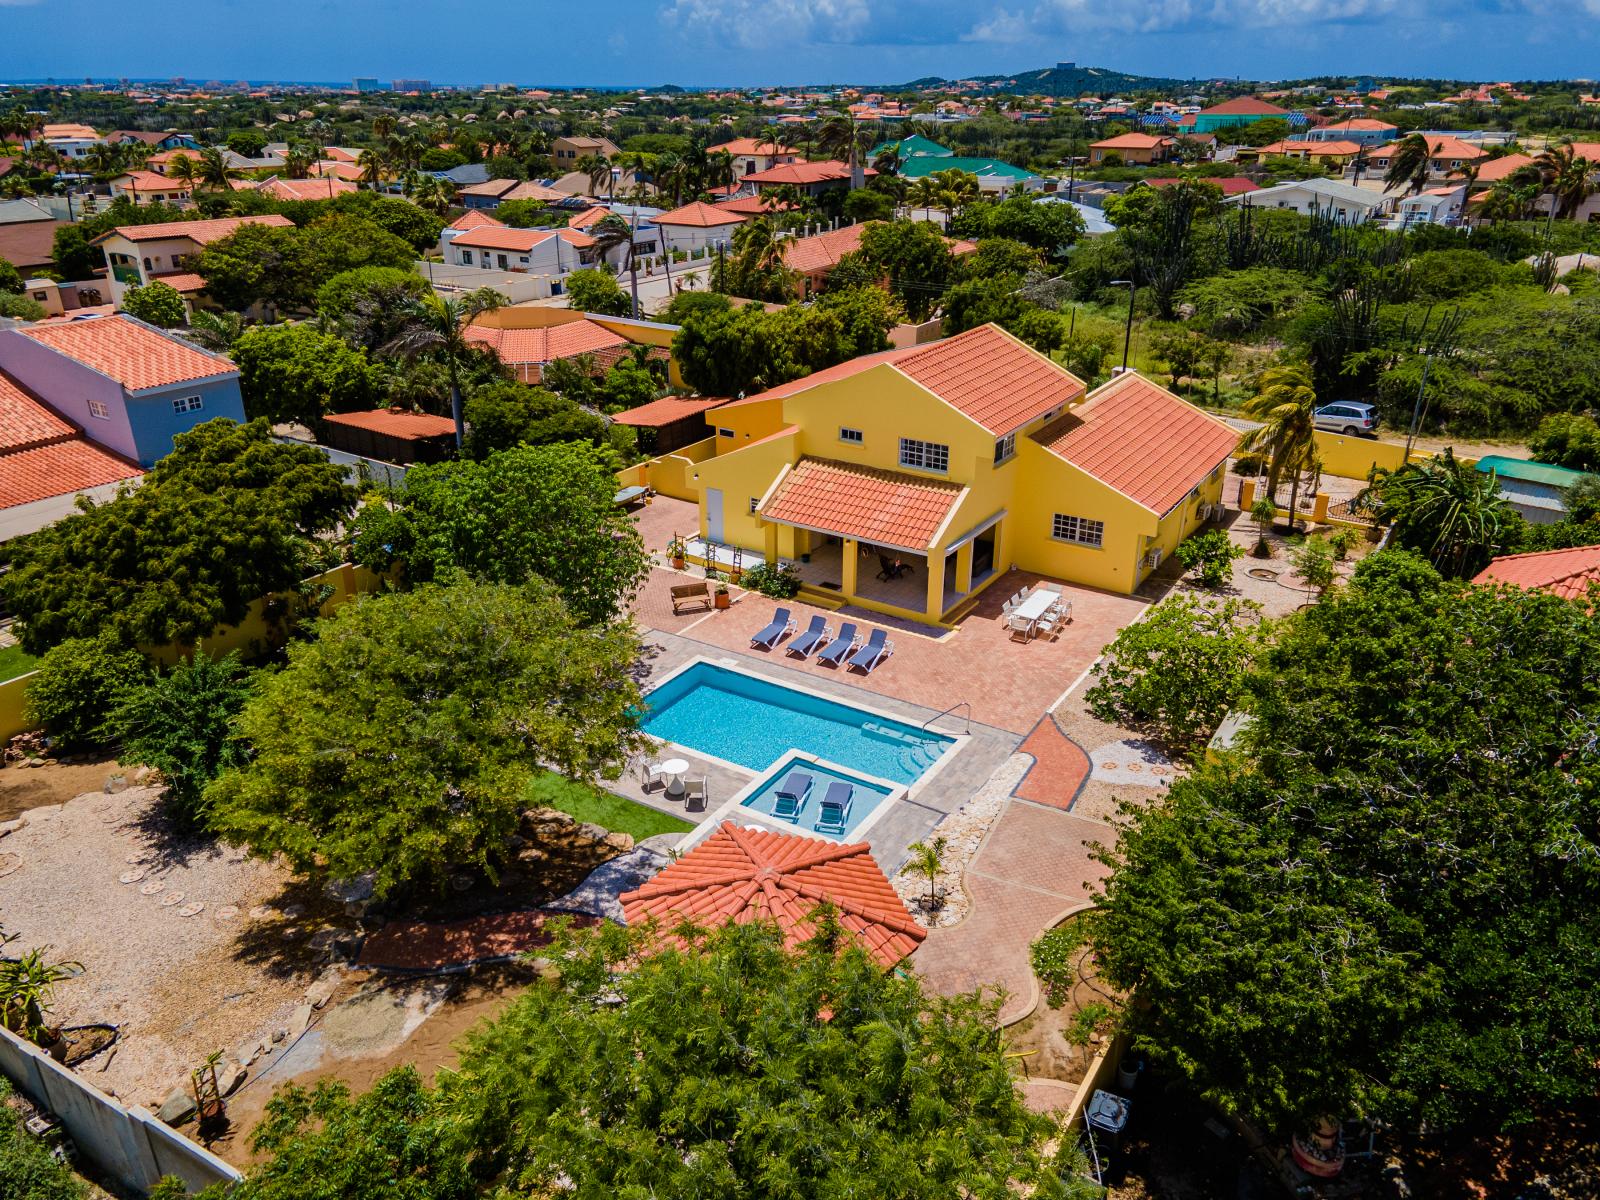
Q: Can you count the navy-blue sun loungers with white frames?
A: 6